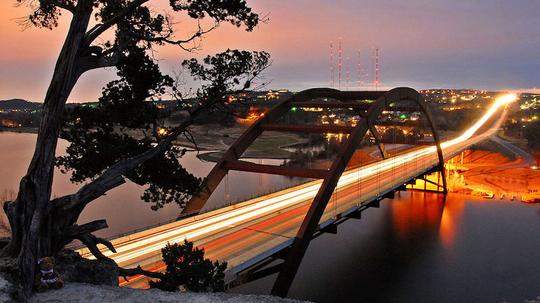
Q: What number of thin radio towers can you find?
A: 5